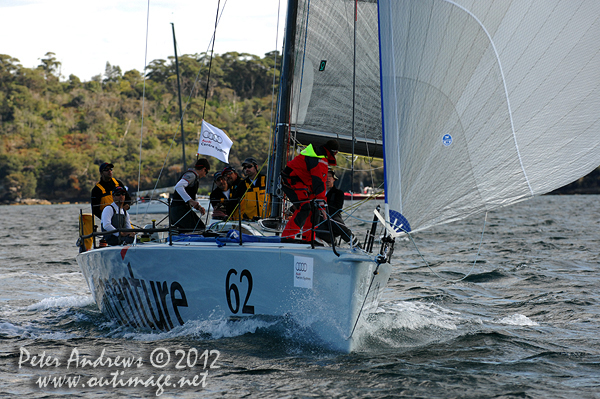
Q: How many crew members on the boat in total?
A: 8